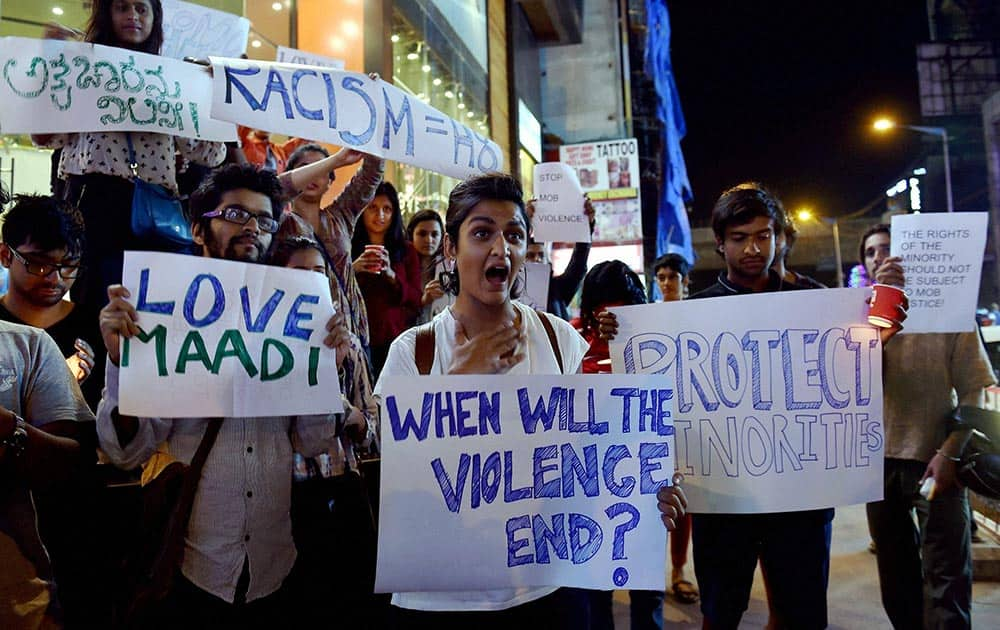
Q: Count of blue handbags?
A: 1